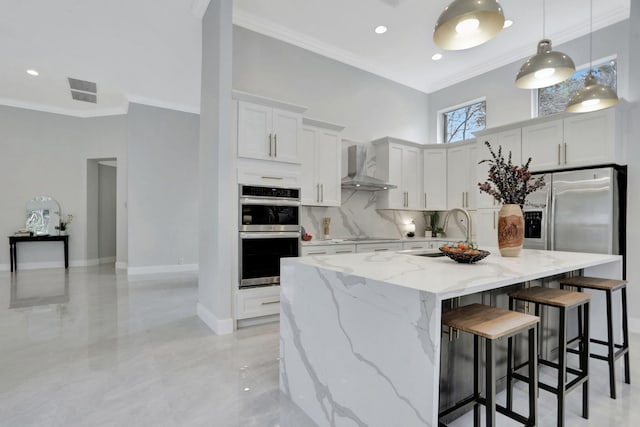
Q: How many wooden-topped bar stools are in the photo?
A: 3